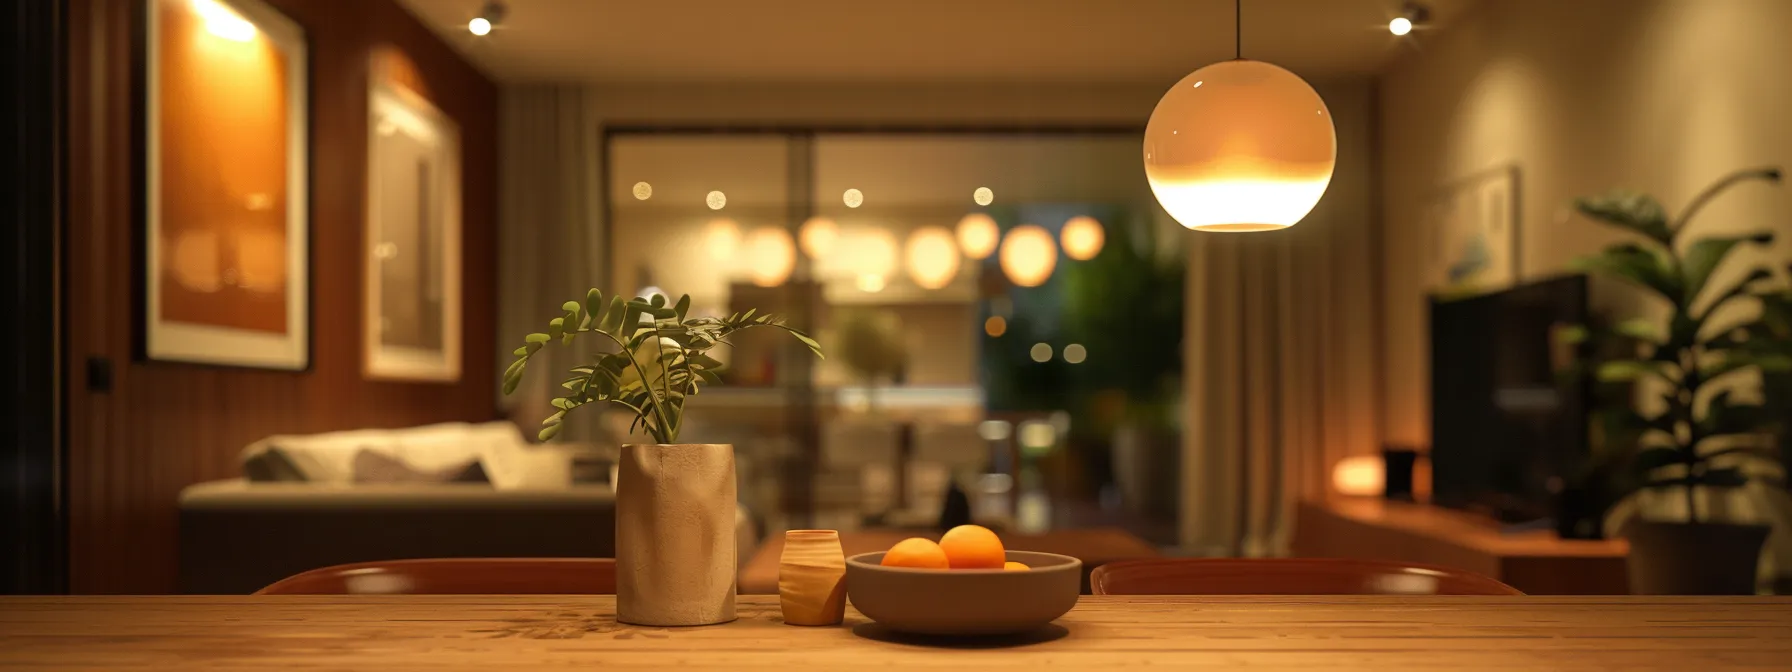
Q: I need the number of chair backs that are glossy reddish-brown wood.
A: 2